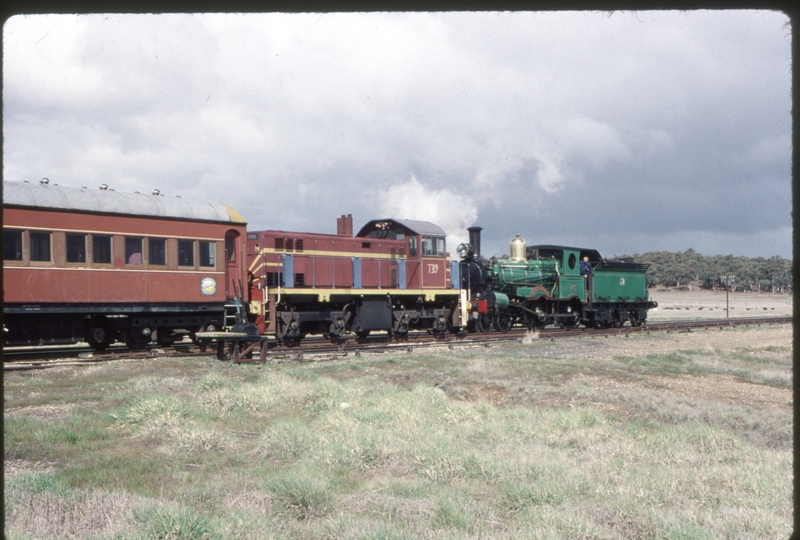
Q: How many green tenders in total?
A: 1